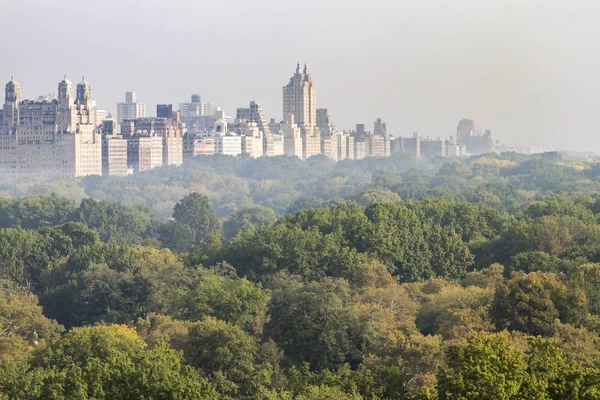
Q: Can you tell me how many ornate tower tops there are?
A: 5